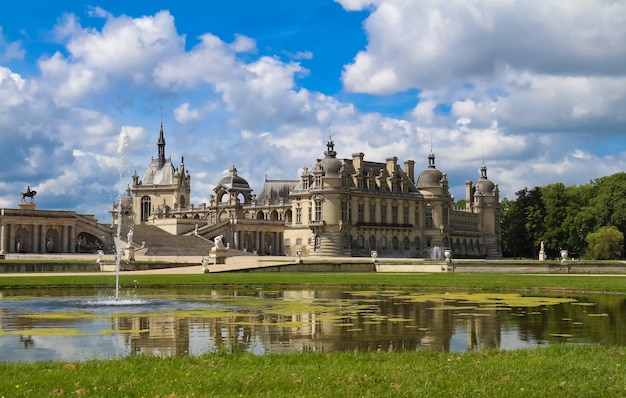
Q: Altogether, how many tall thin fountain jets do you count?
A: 1